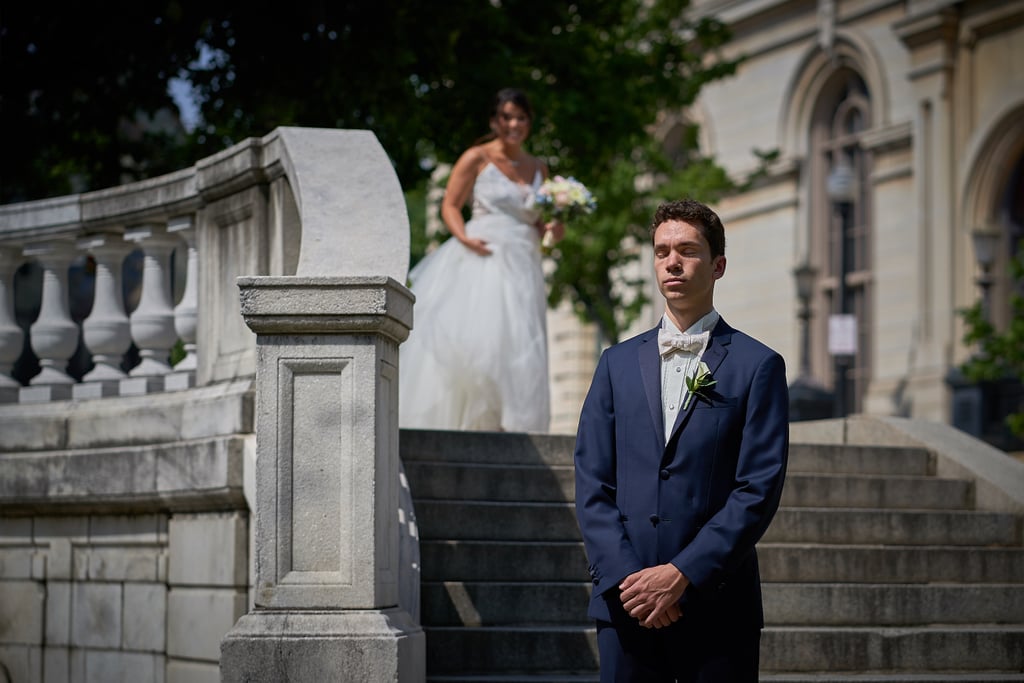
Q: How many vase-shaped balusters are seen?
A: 5